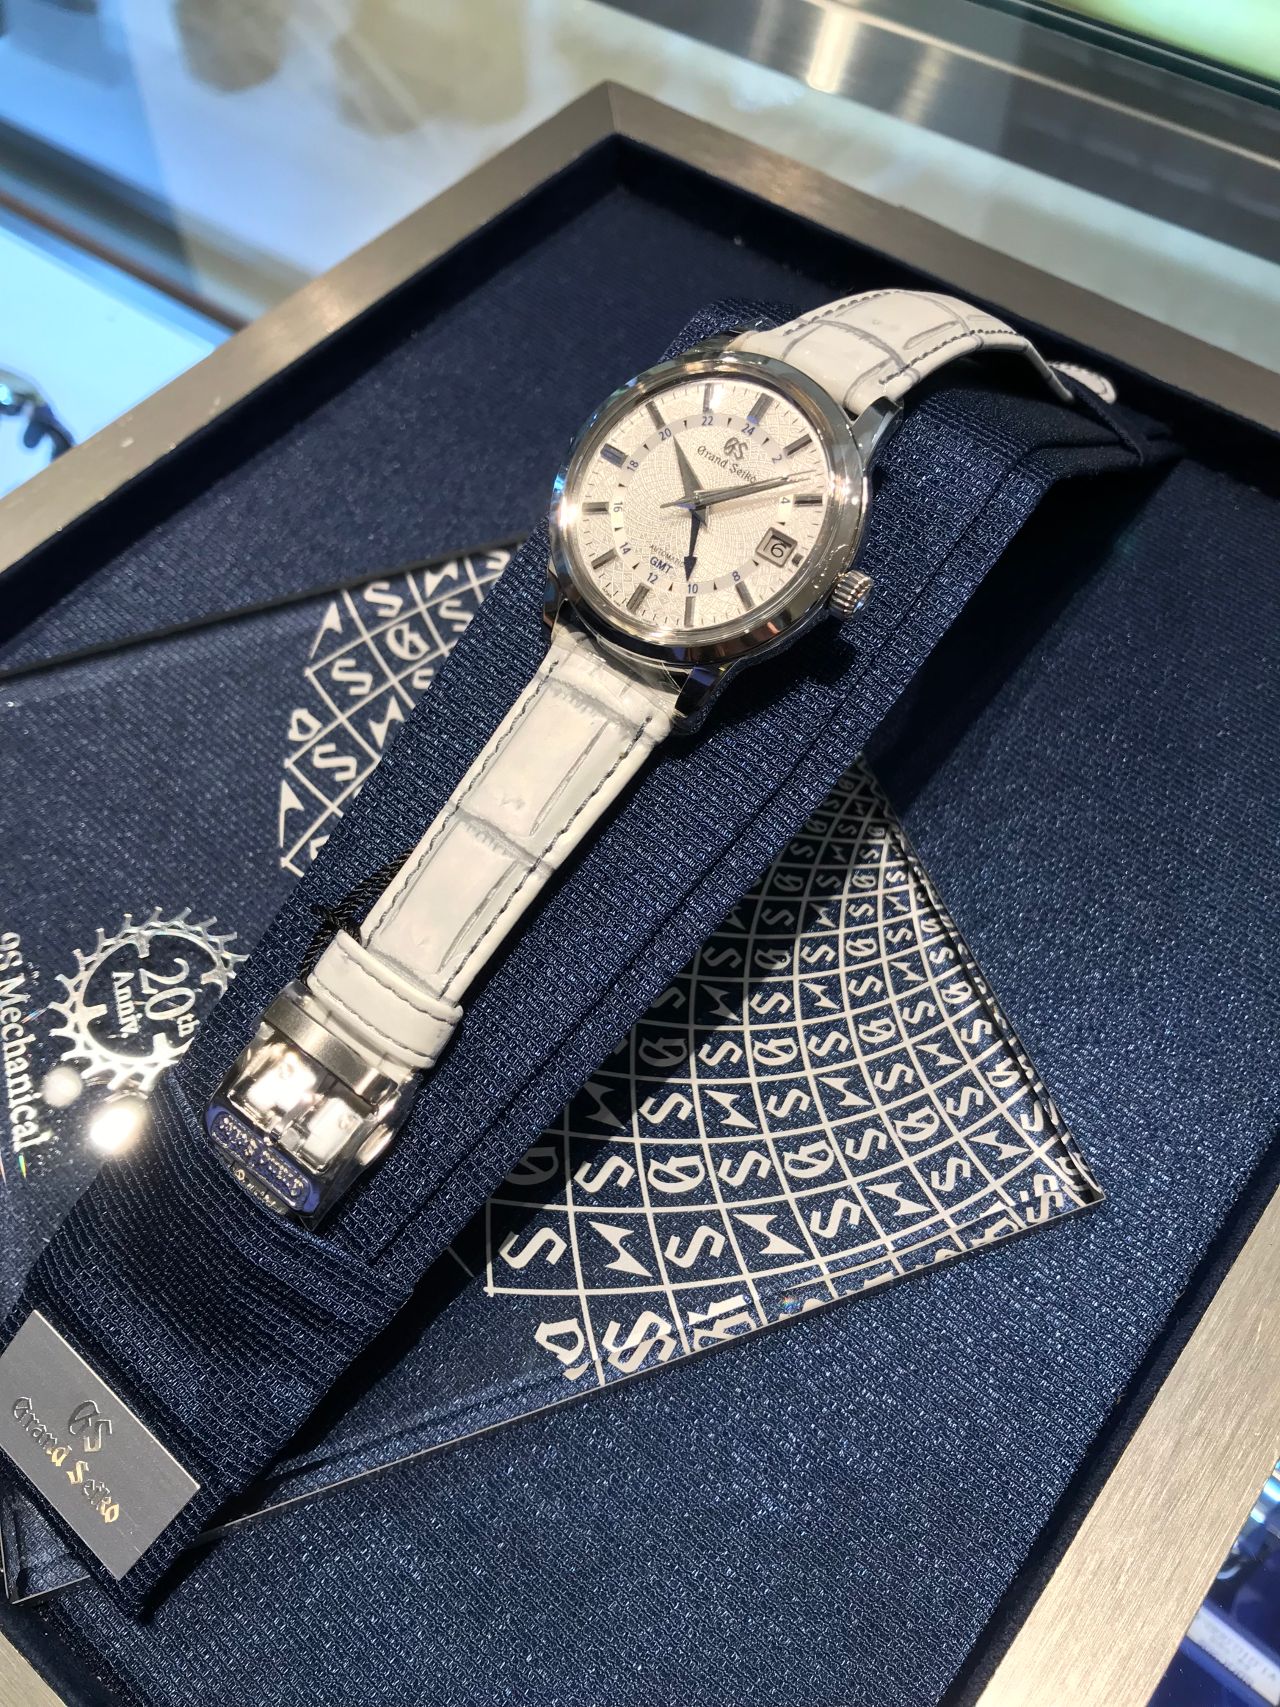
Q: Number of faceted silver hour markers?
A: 12